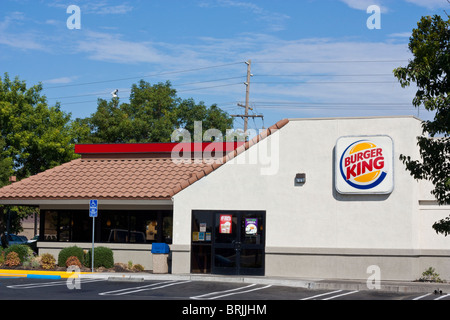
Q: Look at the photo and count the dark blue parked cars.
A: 1